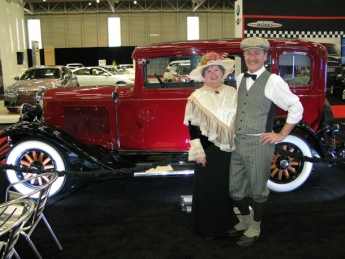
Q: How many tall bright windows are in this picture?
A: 3